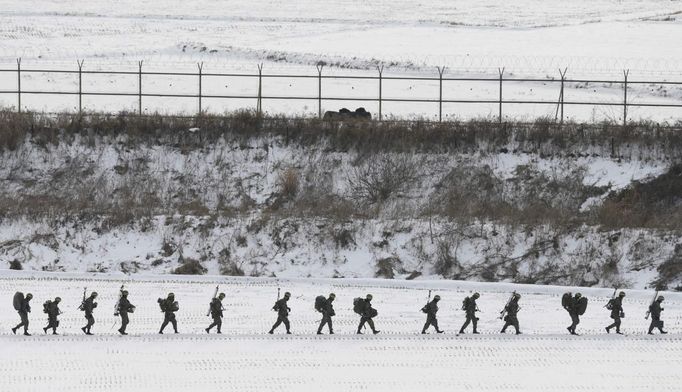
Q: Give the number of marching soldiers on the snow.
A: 15